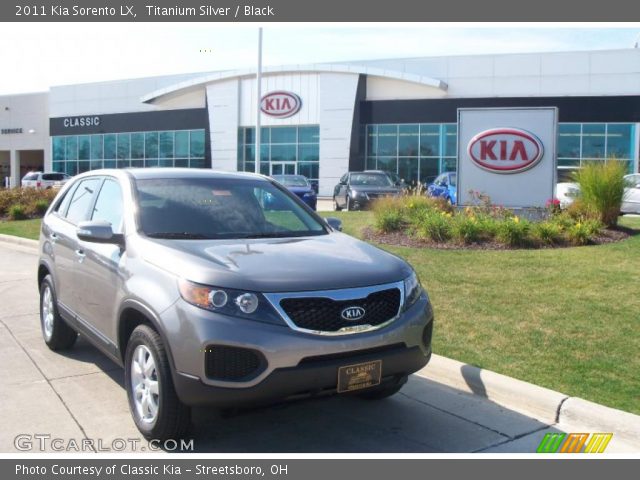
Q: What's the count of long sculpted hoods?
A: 1